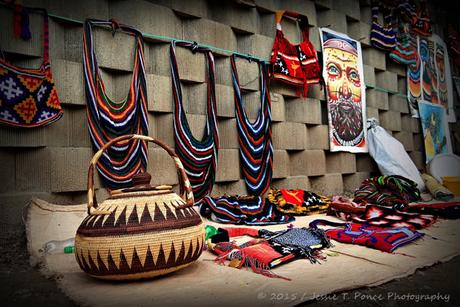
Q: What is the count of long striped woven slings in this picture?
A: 3